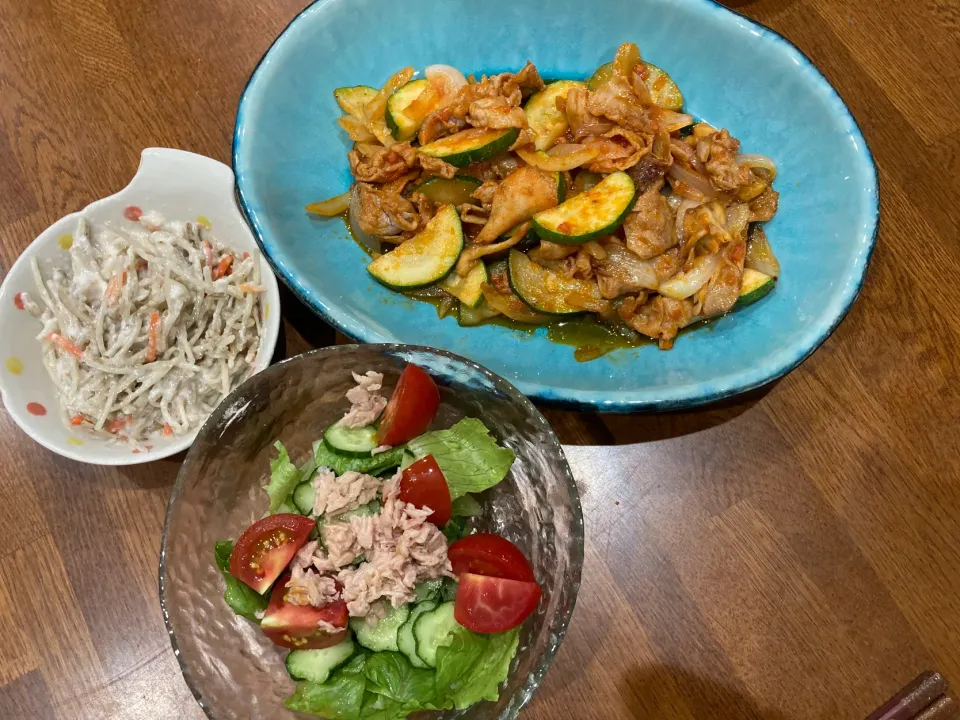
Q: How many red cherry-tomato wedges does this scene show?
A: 6